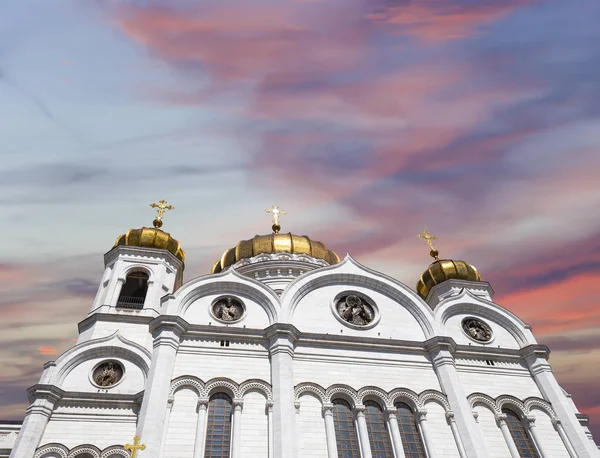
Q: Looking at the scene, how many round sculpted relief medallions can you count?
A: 4